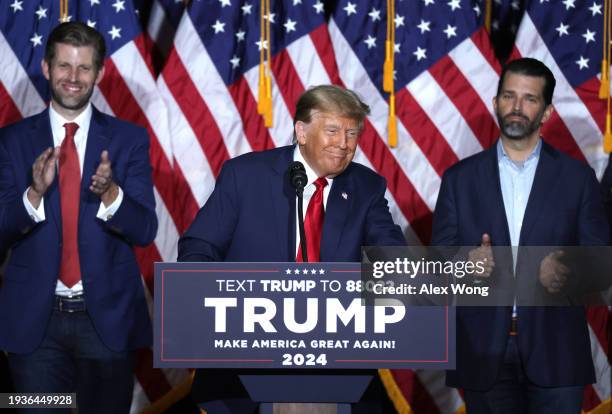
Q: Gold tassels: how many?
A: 6